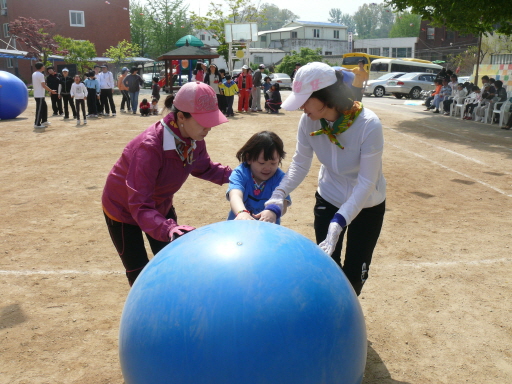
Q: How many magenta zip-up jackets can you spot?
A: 1